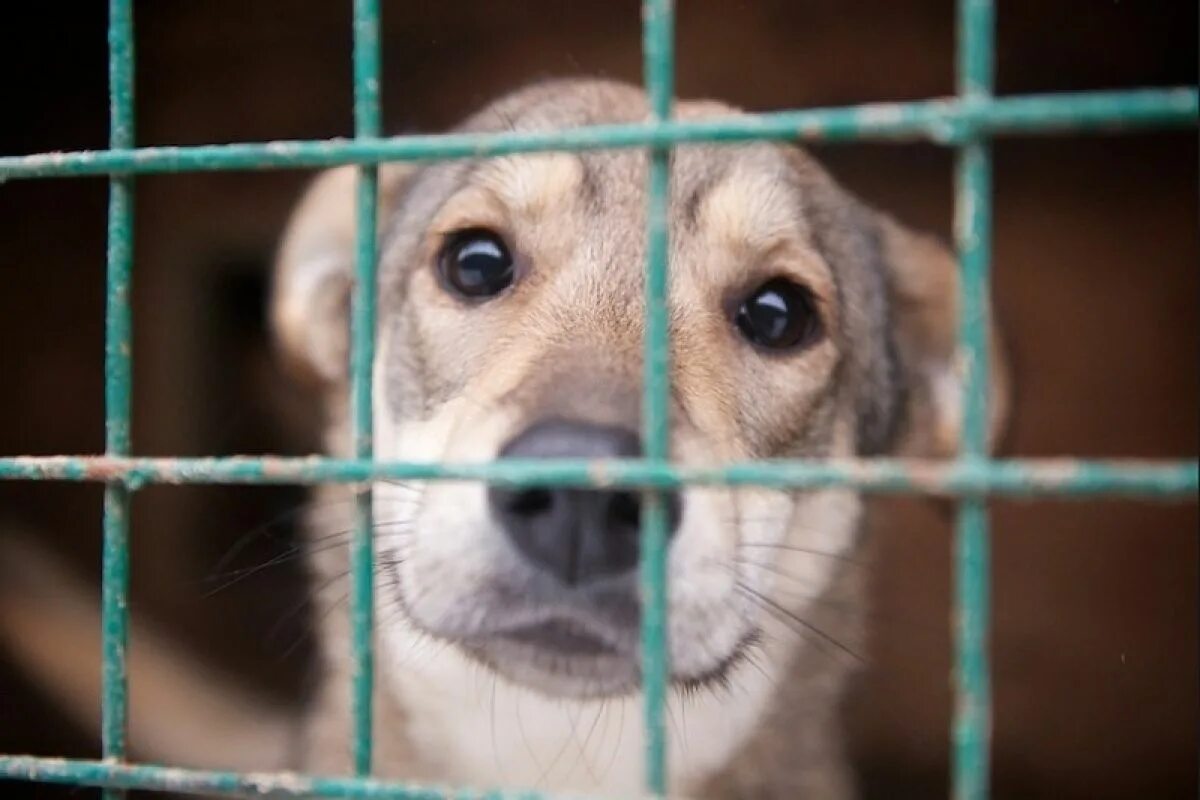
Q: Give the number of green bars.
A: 7